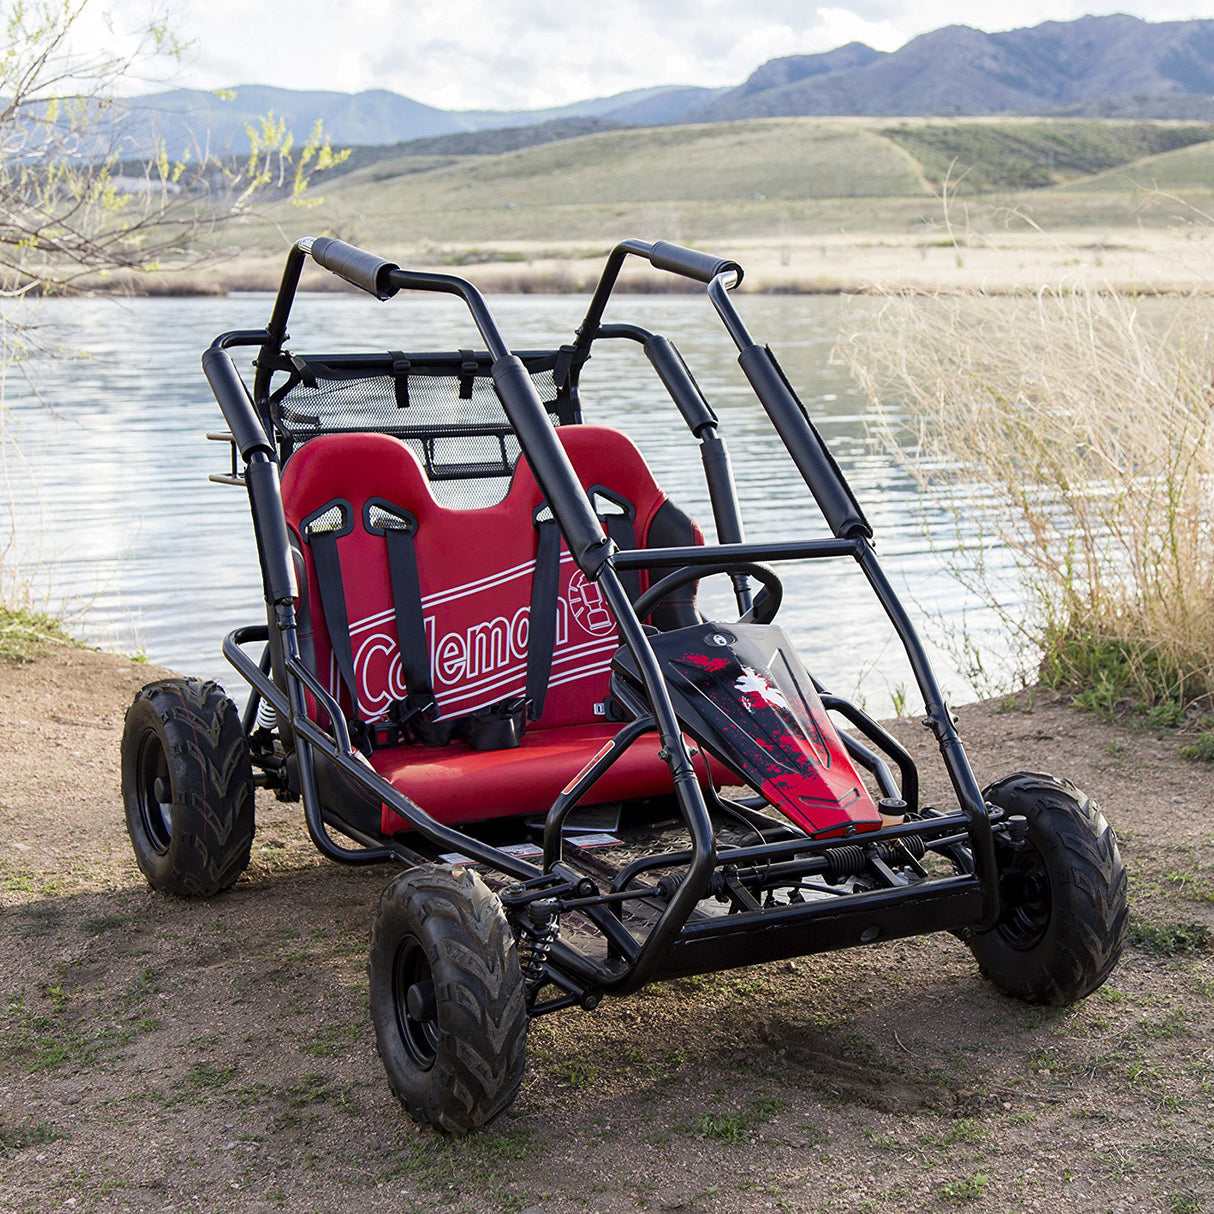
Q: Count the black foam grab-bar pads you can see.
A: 8